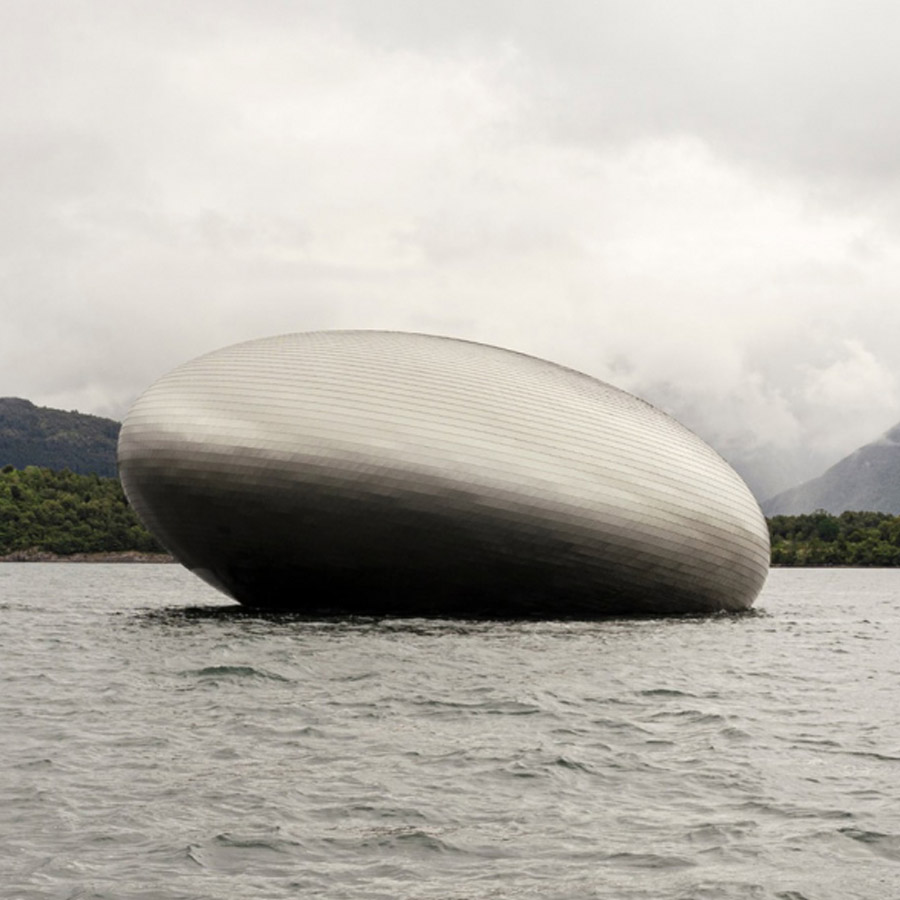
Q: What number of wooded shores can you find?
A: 2